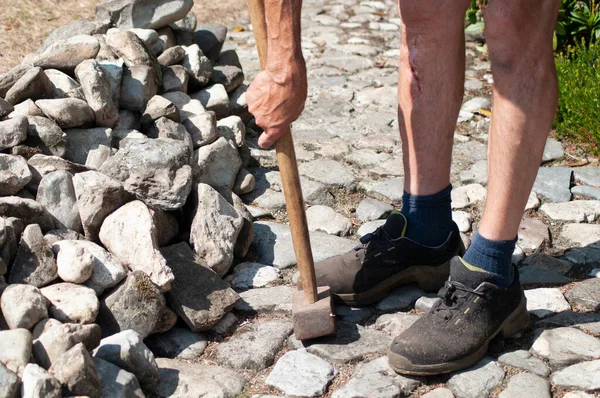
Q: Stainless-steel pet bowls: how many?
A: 0